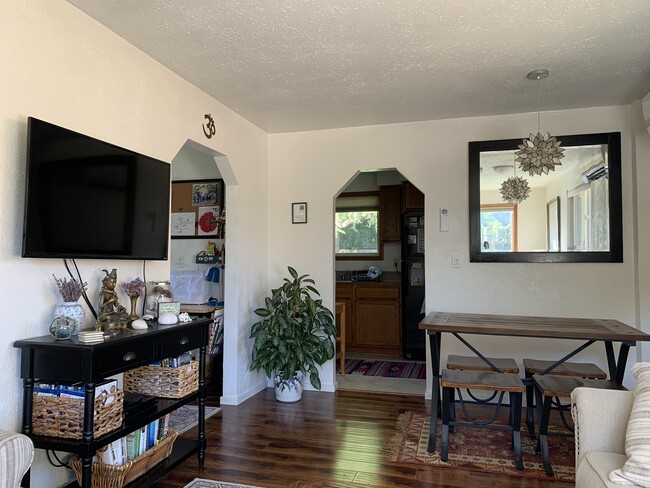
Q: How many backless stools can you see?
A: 4